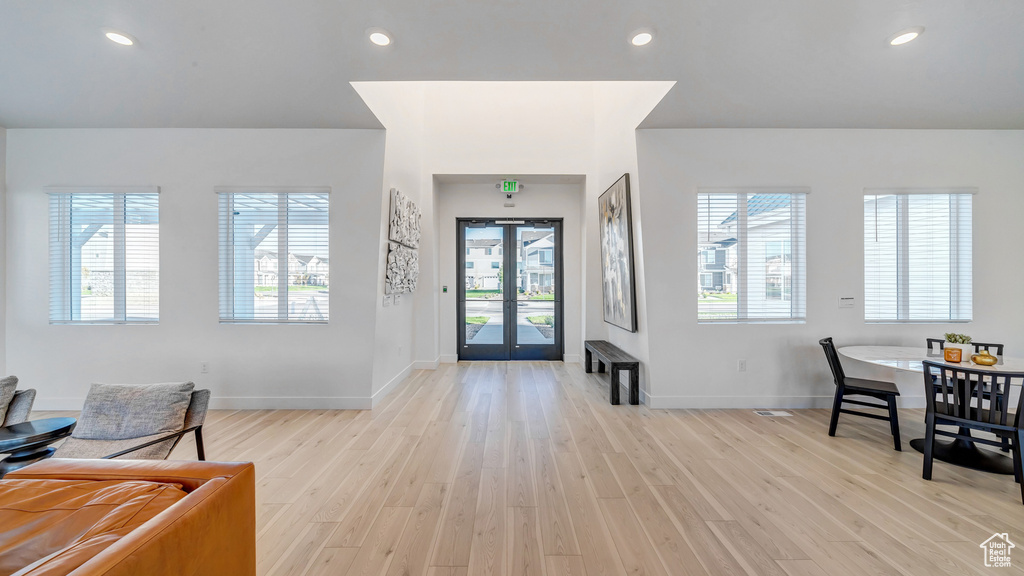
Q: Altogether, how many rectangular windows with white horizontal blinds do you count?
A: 4